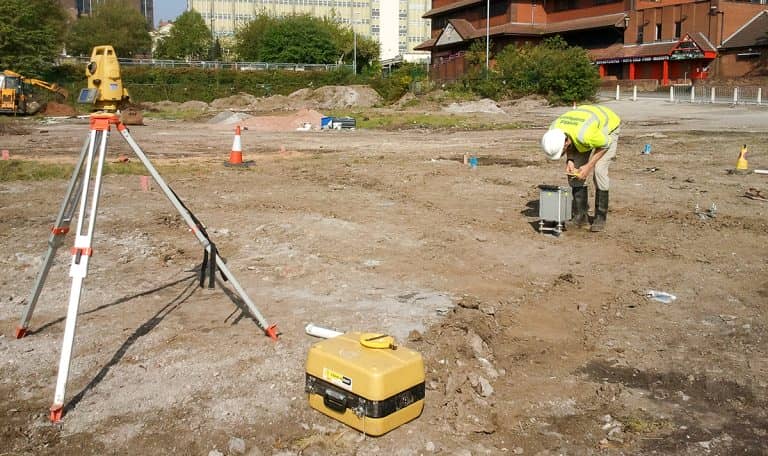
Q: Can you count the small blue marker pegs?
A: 2